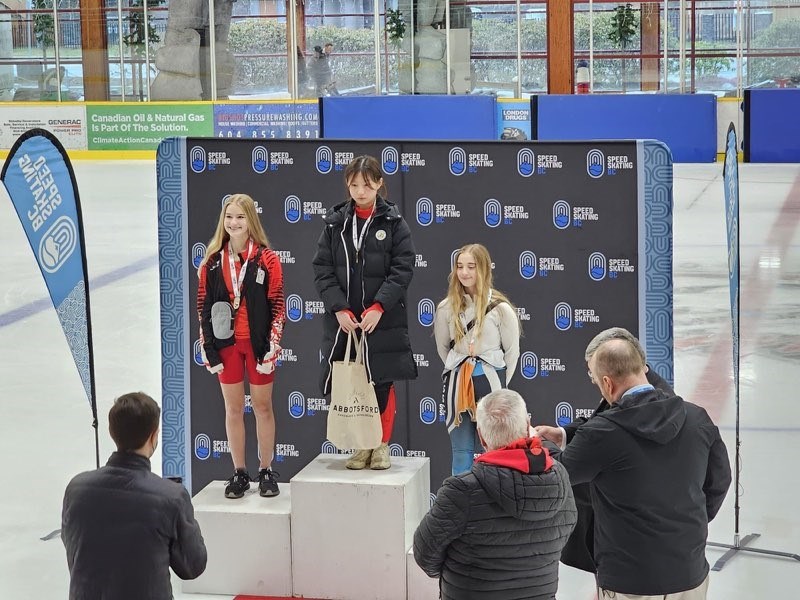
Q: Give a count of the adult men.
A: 4